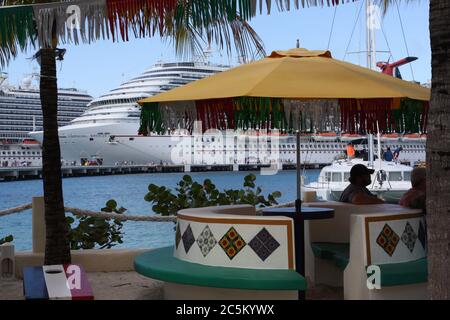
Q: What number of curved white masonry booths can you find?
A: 2